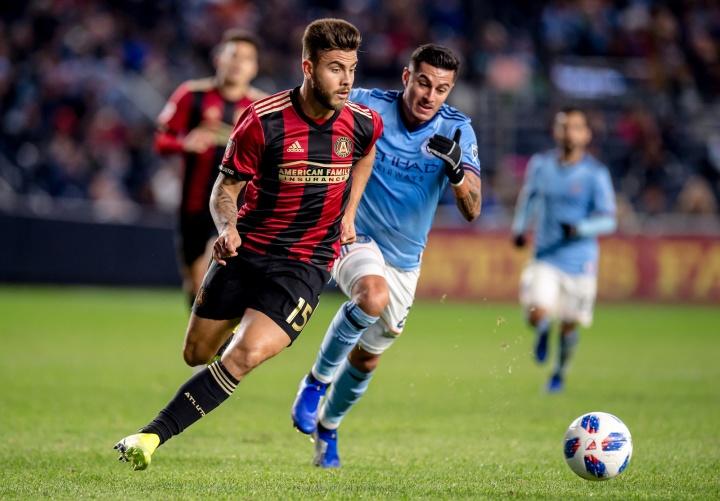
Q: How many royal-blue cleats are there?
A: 4